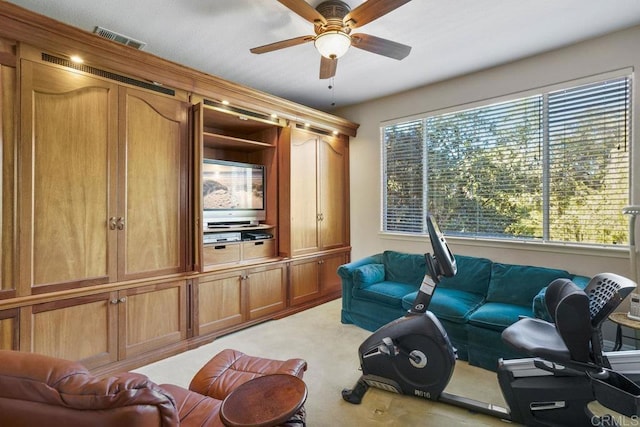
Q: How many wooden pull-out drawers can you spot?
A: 2